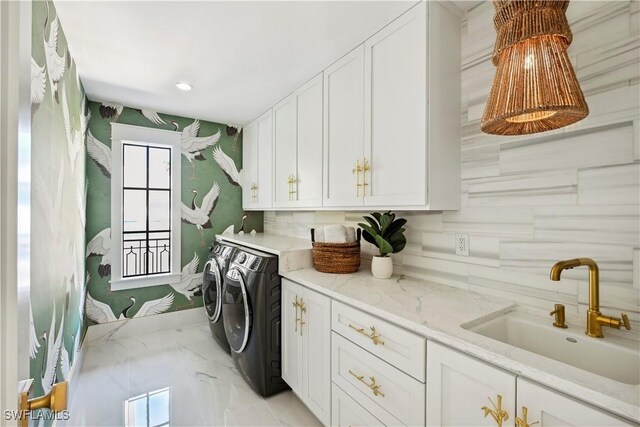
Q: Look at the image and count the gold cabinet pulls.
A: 12